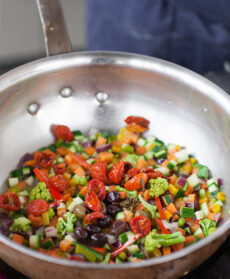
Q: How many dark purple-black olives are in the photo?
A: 7